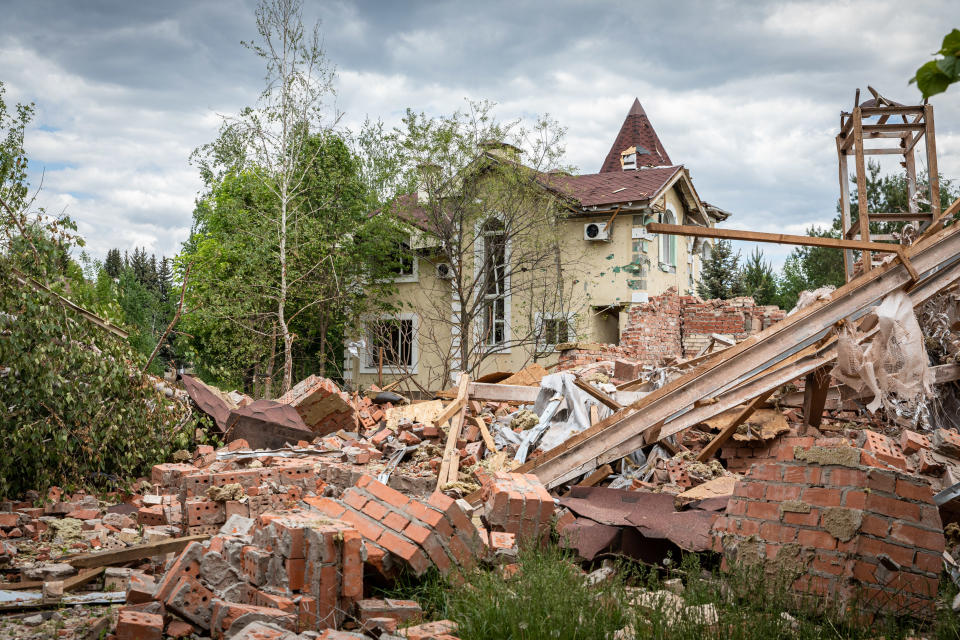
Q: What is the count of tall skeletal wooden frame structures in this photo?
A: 1